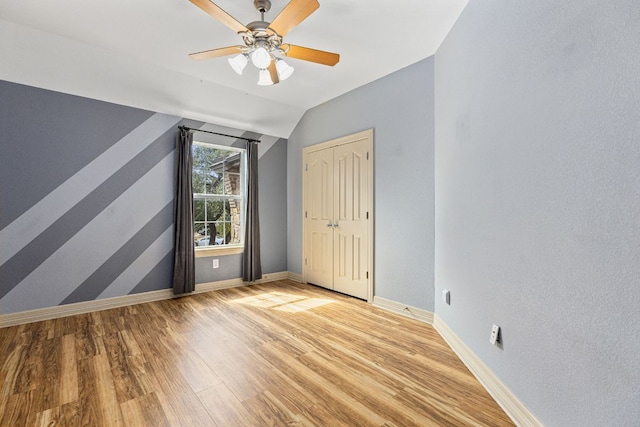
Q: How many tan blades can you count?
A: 5